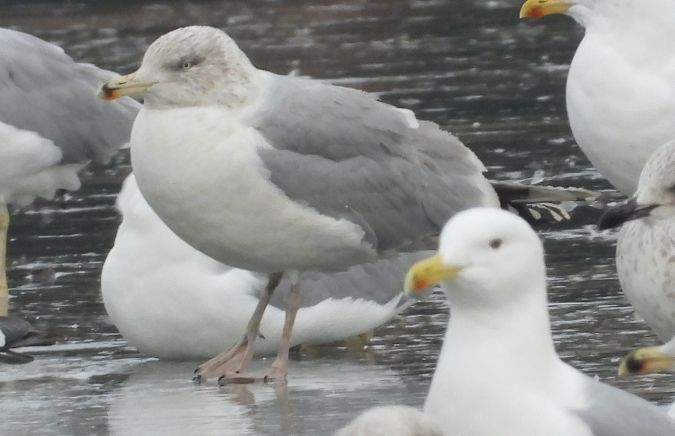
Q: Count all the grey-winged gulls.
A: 4